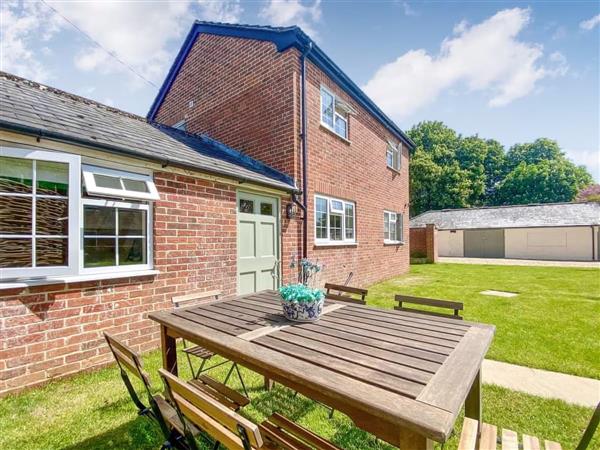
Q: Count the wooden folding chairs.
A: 6